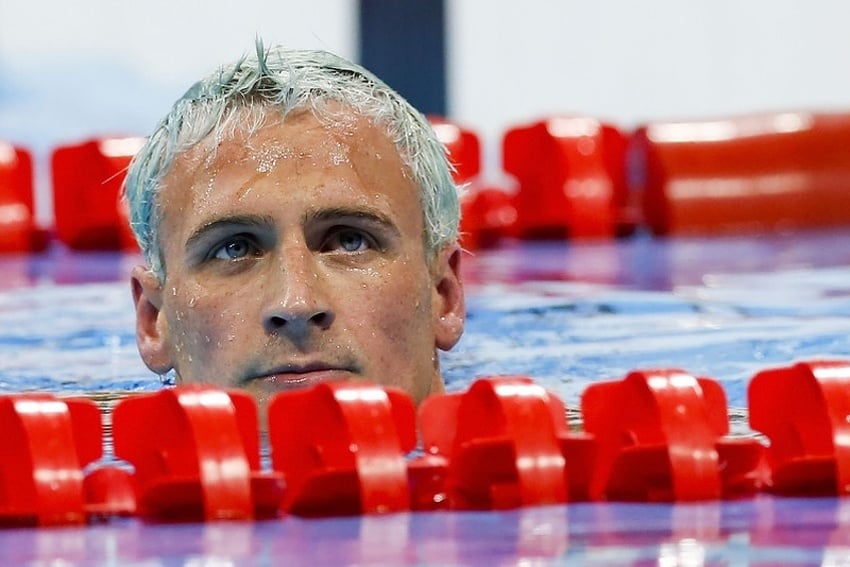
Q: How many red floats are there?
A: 11